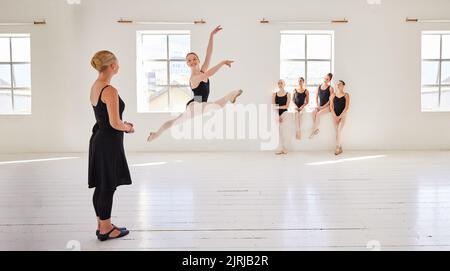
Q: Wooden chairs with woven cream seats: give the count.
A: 0